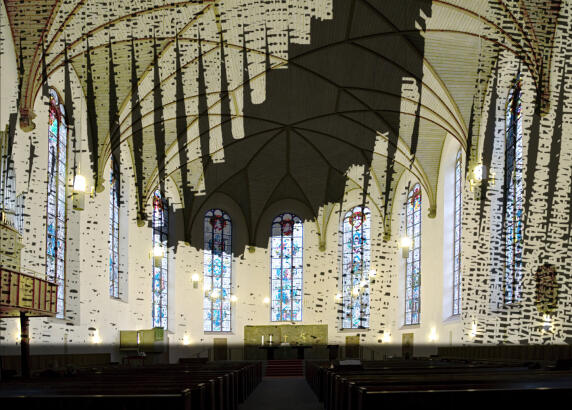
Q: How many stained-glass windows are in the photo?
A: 9